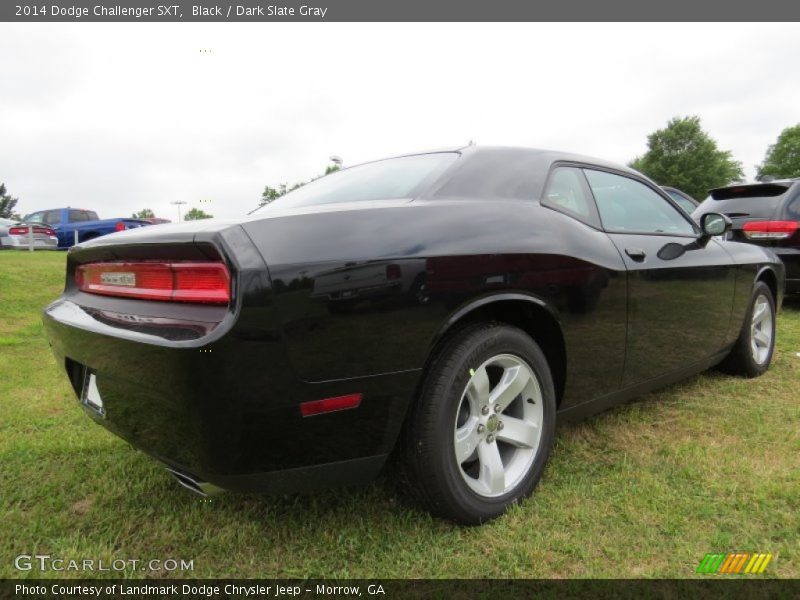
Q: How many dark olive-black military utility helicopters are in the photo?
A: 0